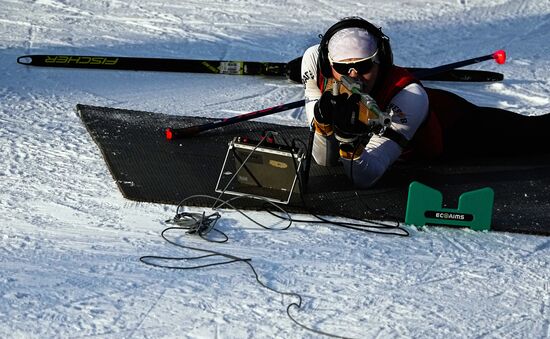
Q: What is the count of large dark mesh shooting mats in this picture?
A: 1